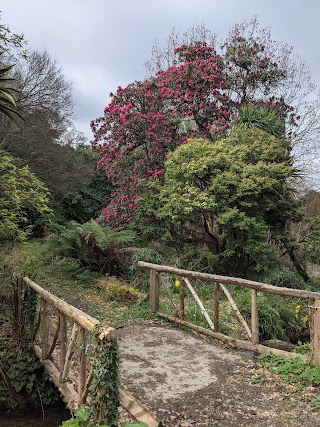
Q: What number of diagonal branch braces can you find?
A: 7